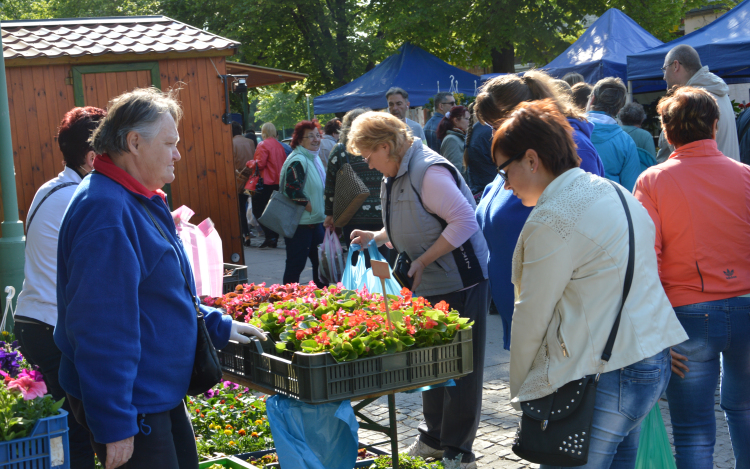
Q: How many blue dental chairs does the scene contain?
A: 0